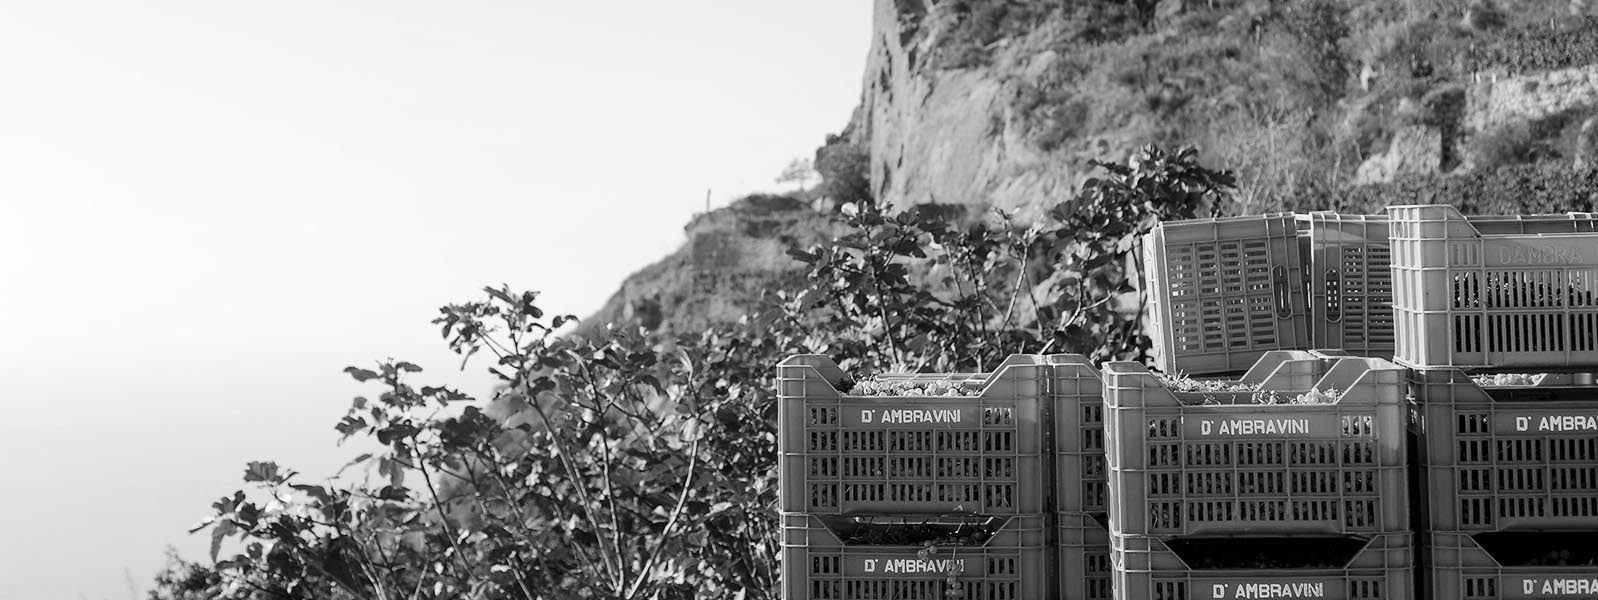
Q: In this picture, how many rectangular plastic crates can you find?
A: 11